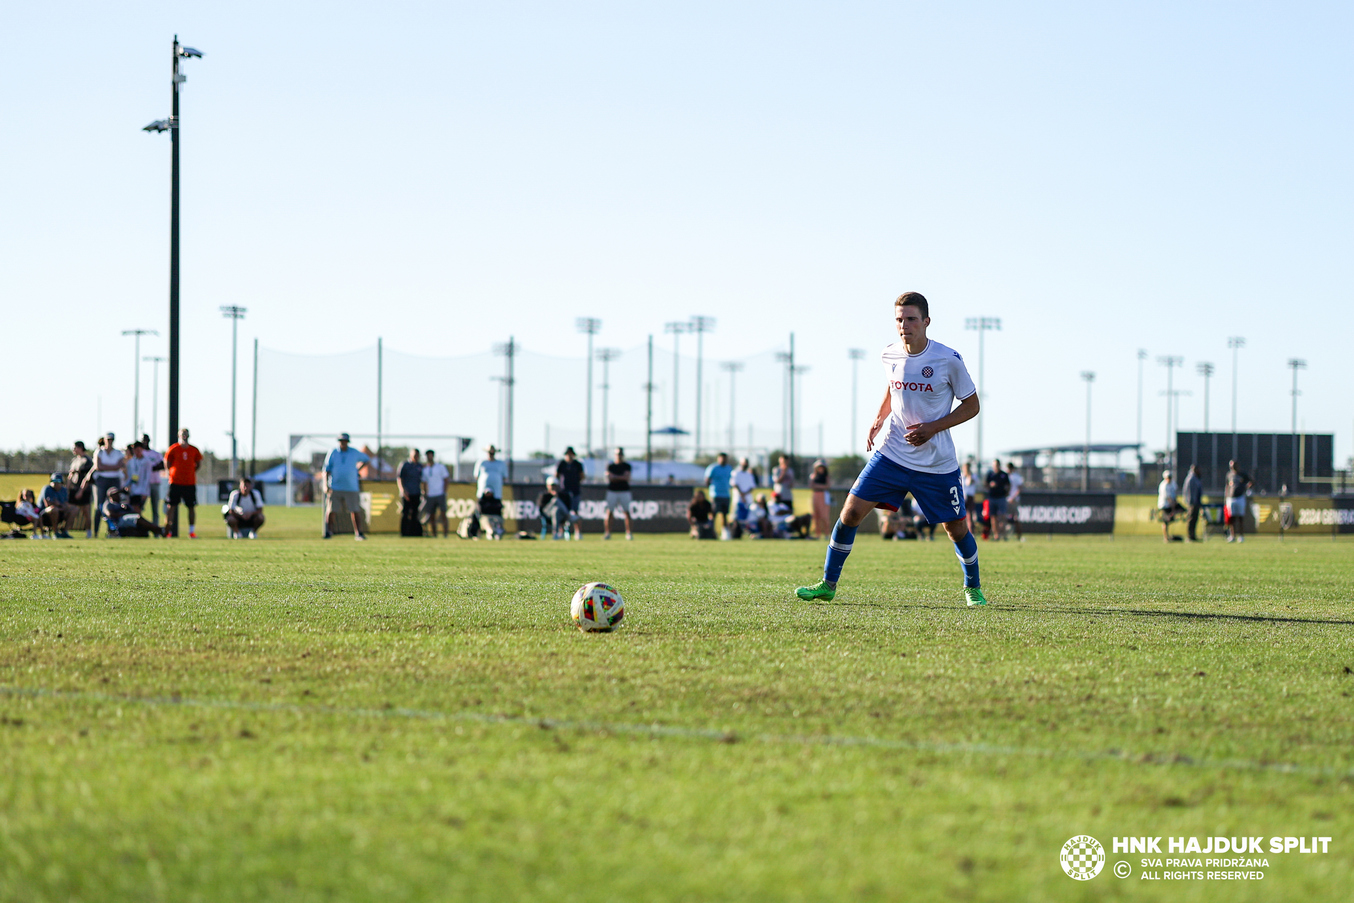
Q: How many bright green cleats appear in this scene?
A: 2